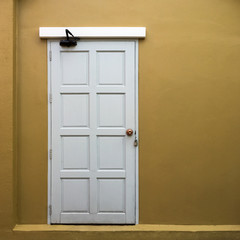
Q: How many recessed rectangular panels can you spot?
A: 8